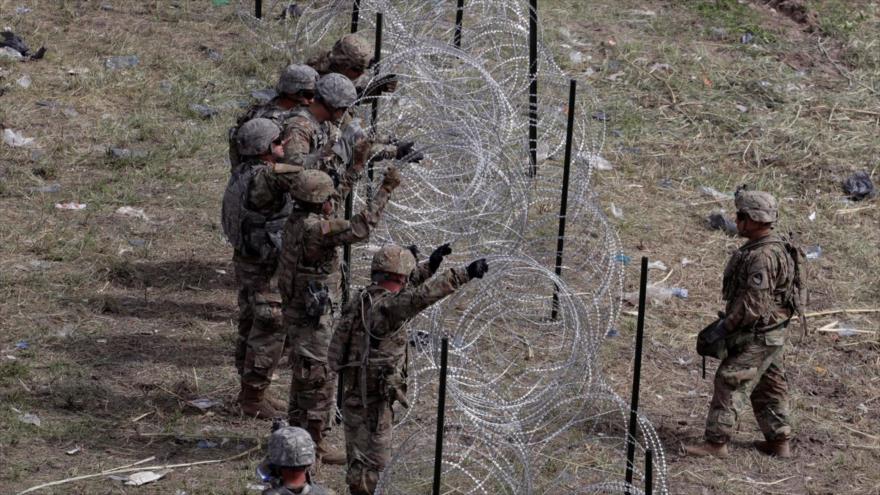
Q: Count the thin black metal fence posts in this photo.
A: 10